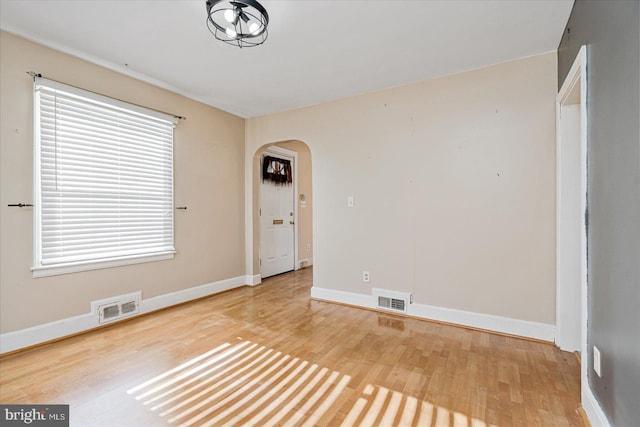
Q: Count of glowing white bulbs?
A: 3